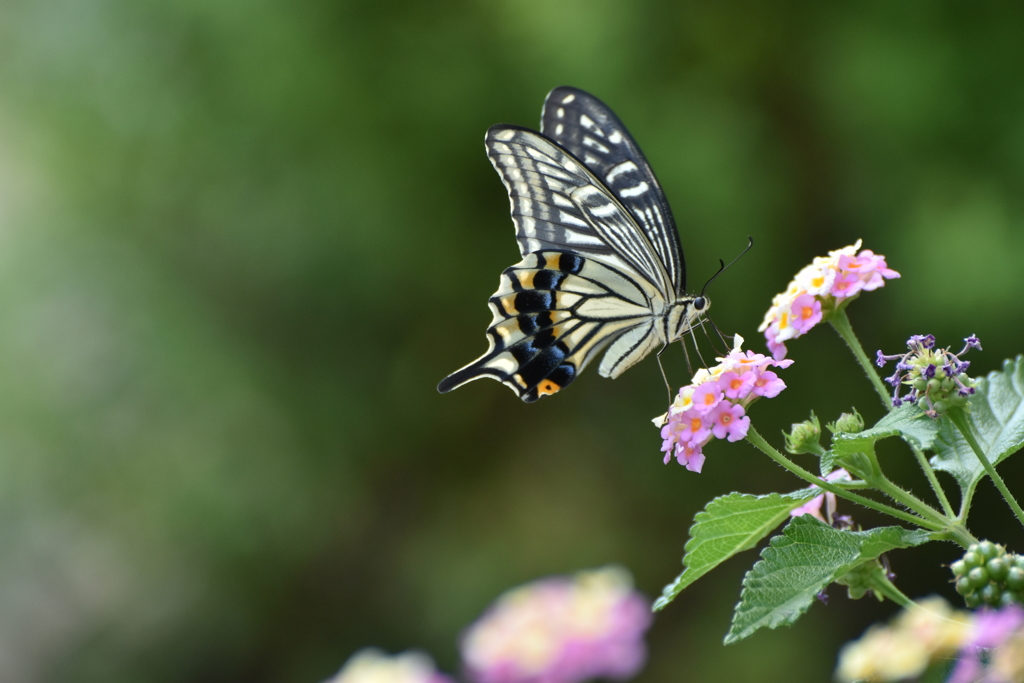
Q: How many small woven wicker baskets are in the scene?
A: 0